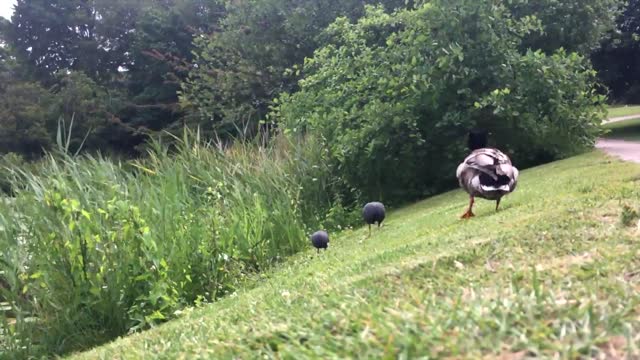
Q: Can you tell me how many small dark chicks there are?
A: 2